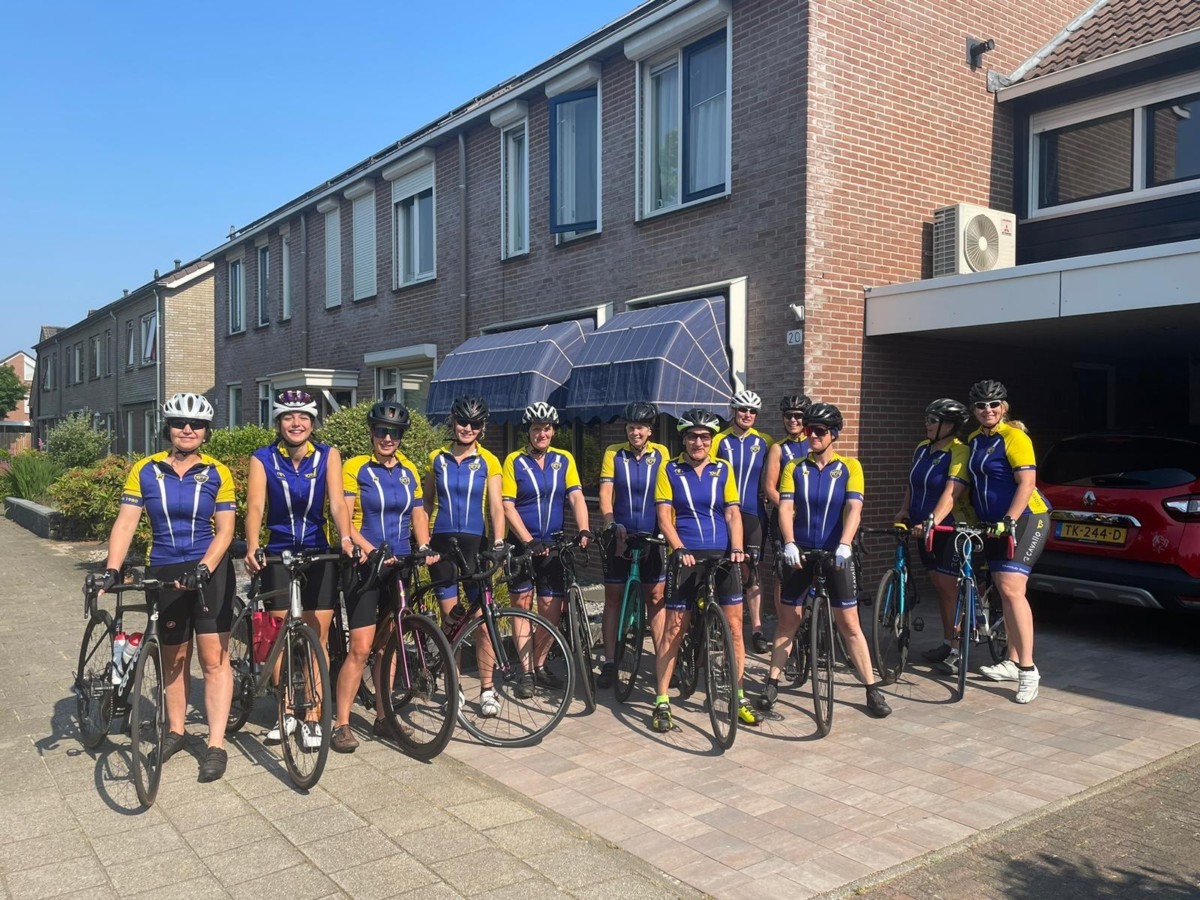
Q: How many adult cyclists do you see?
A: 12